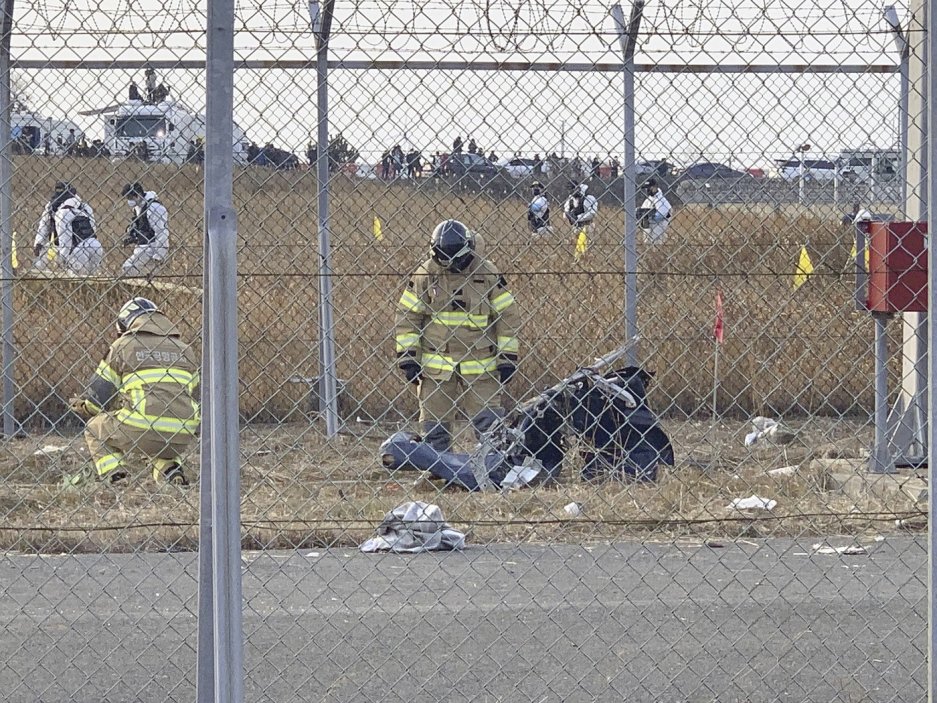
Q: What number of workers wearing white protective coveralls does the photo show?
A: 6